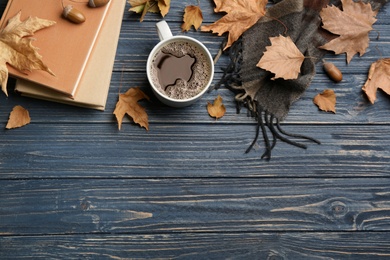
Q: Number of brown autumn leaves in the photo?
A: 11